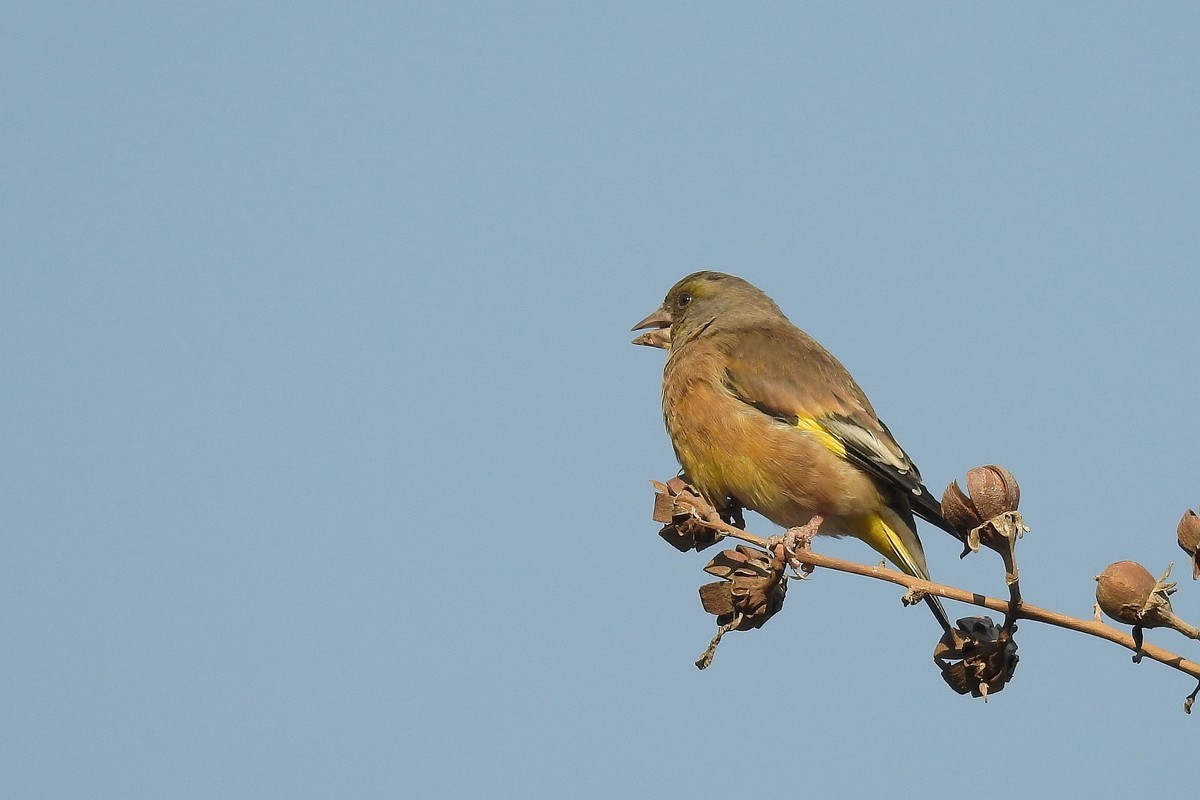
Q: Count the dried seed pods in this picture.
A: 6